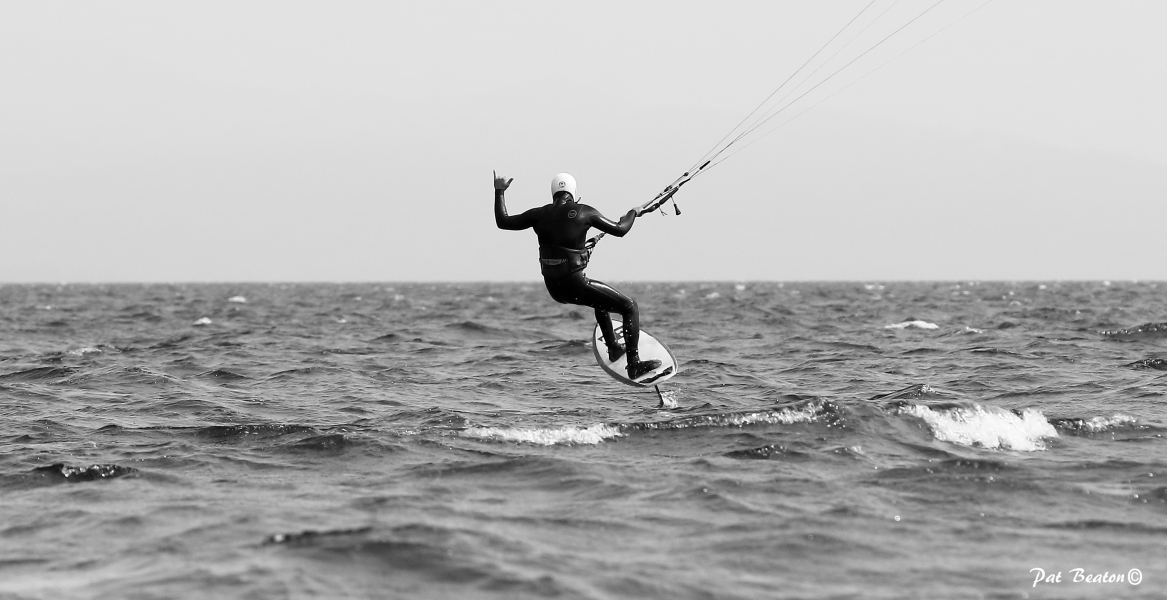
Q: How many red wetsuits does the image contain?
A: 0